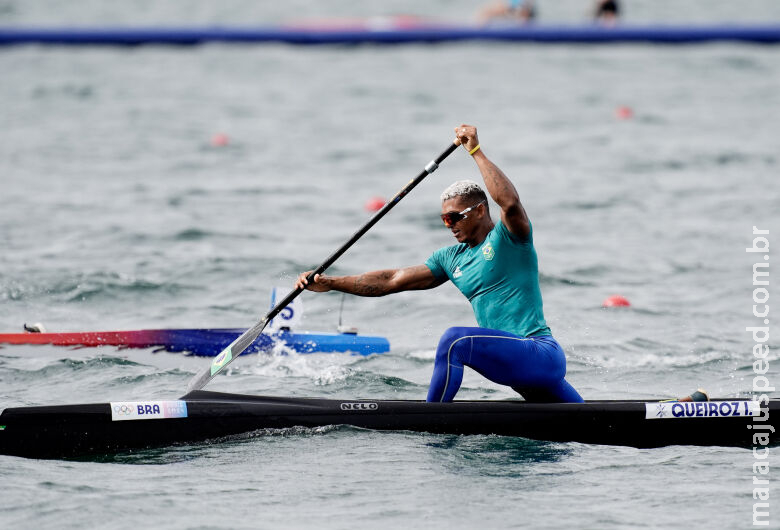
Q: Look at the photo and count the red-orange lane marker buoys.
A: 4